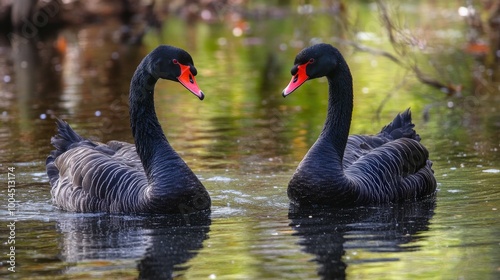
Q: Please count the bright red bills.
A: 2